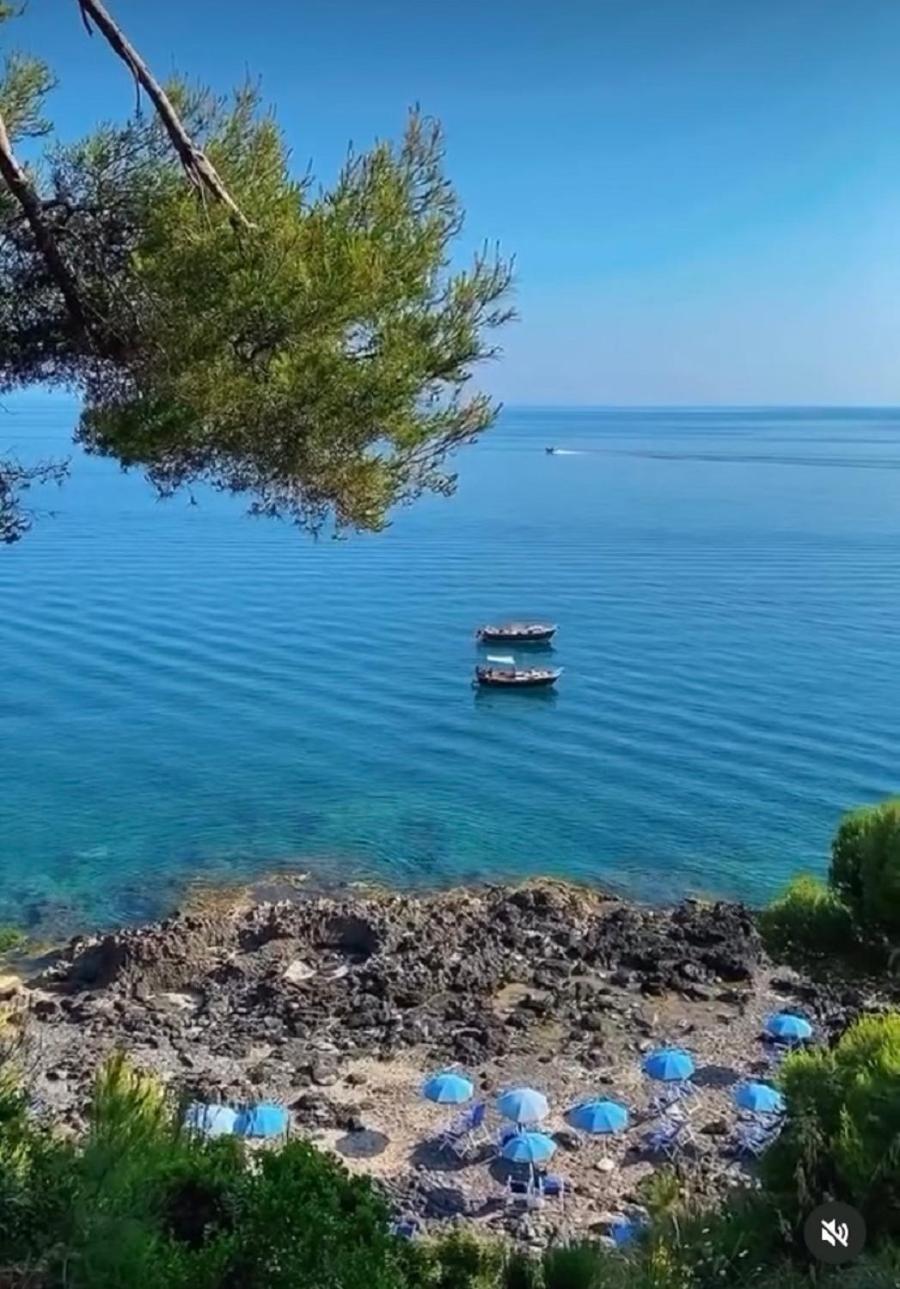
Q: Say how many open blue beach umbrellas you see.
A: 9